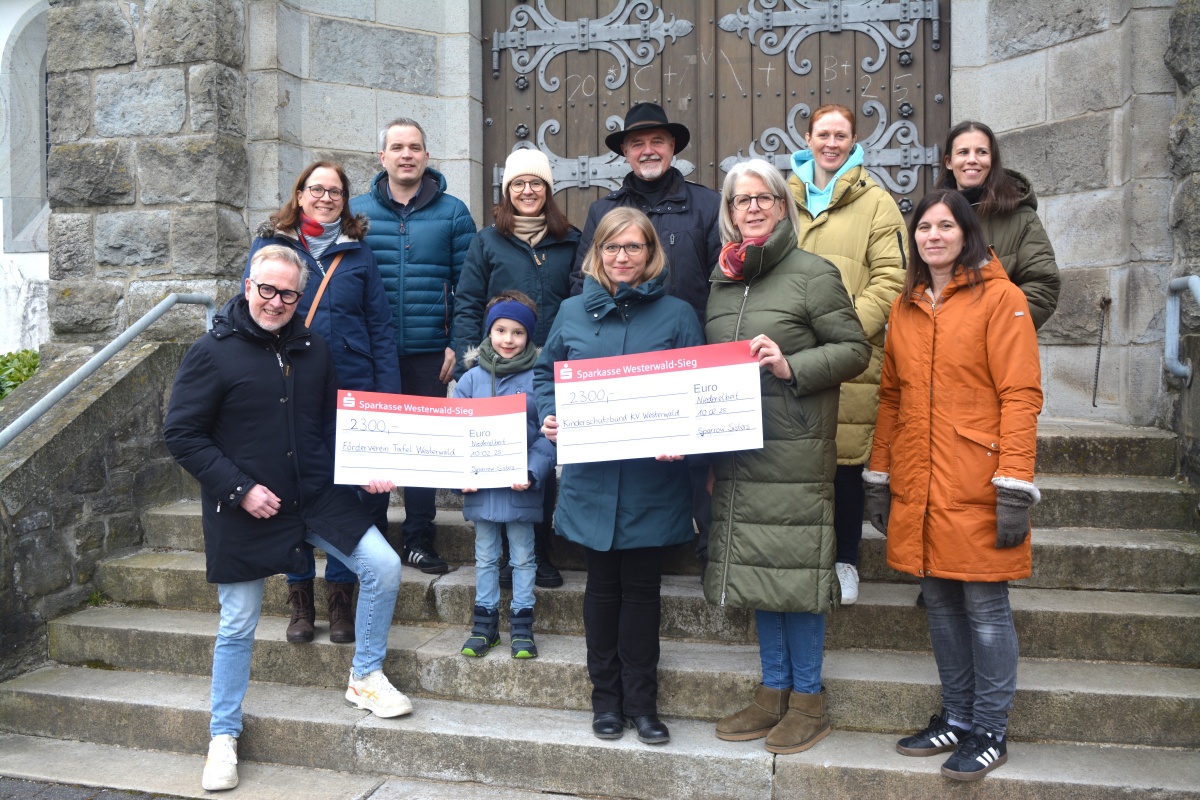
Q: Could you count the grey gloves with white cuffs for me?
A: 2